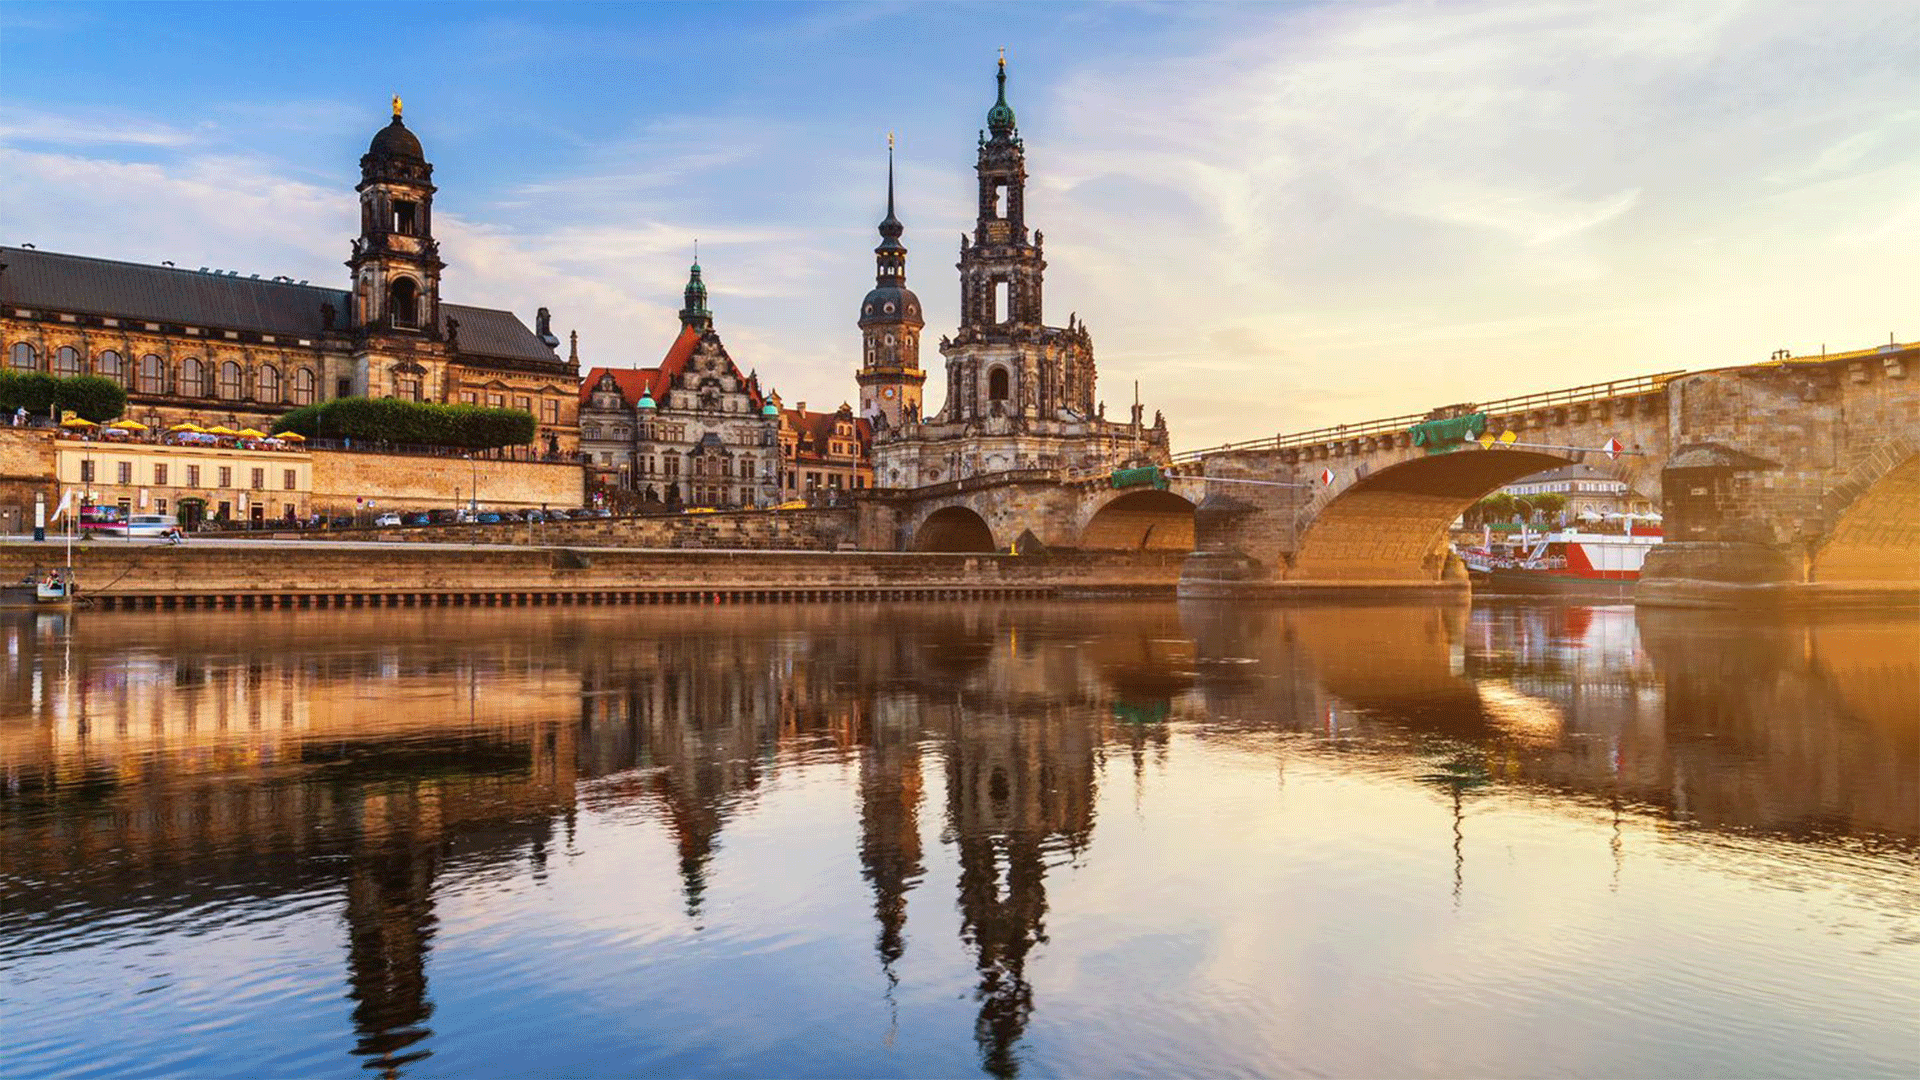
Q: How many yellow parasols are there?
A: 6